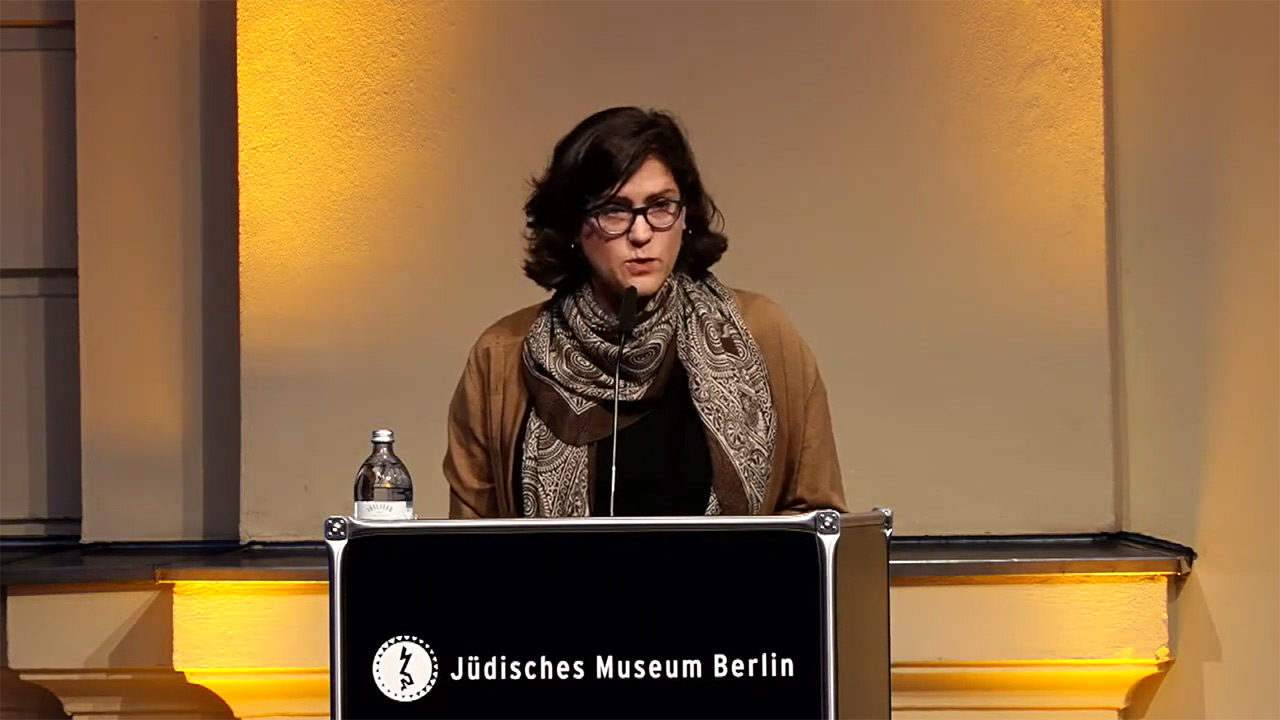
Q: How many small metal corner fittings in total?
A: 3